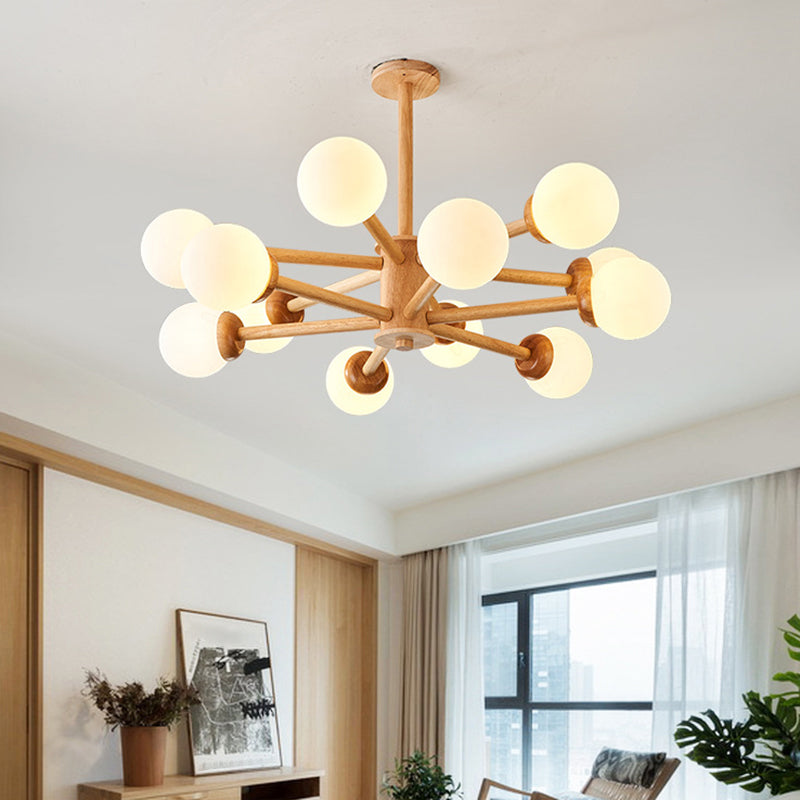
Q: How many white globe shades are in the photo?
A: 12